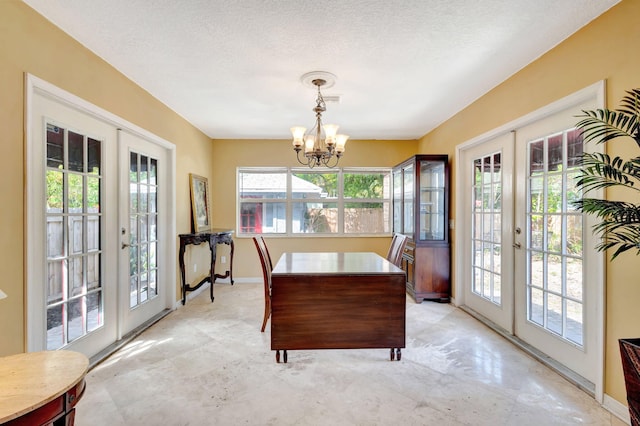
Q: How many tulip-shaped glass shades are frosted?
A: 4